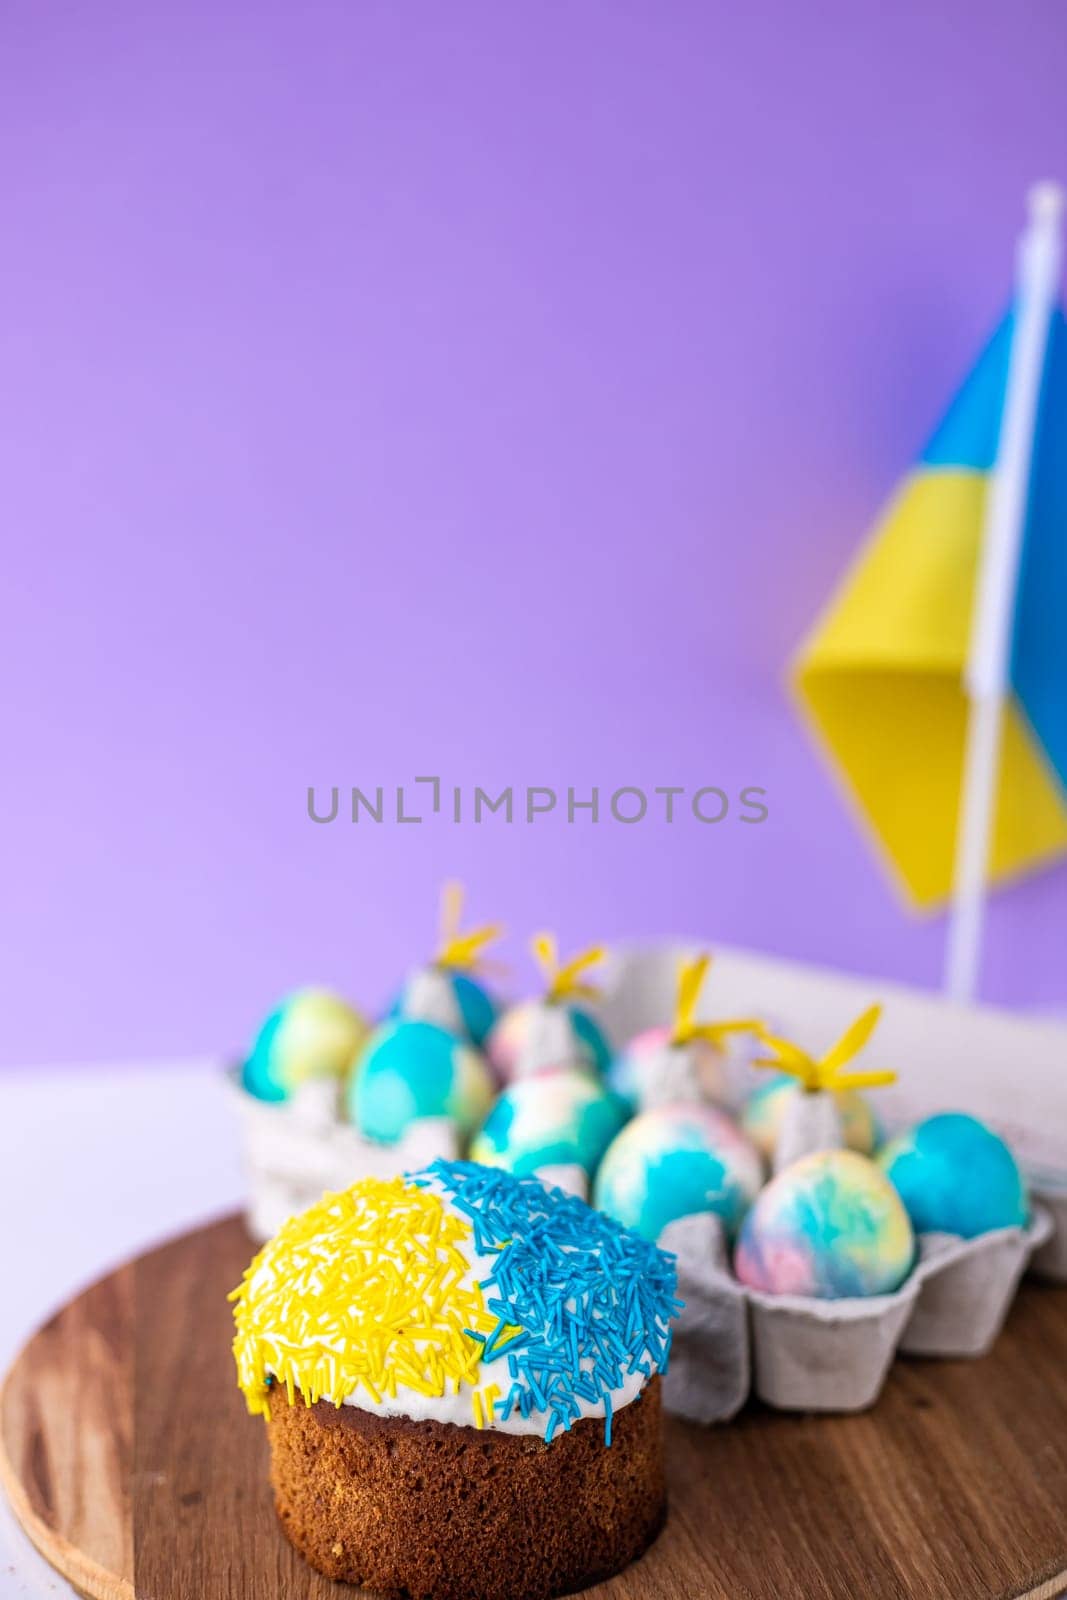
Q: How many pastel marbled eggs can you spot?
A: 10